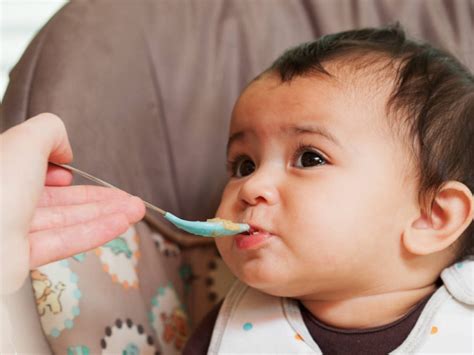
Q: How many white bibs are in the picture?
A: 1